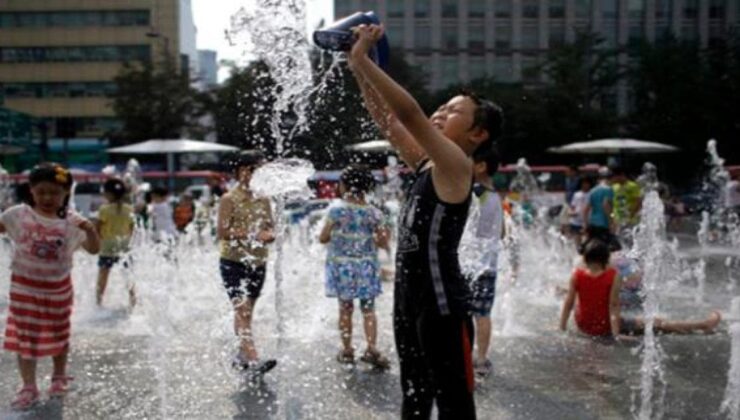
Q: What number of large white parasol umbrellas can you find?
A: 3